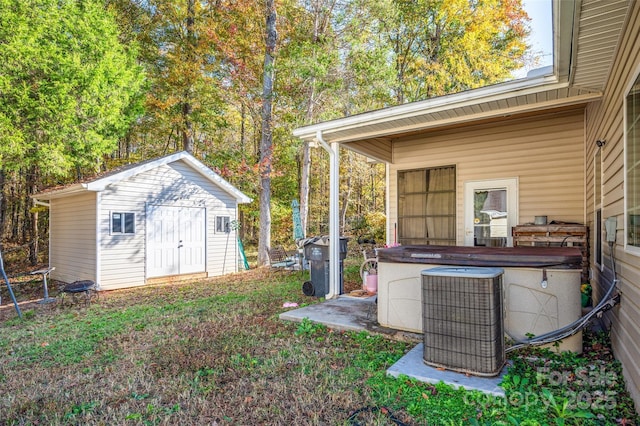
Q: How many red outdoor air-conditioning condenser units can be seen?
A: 0